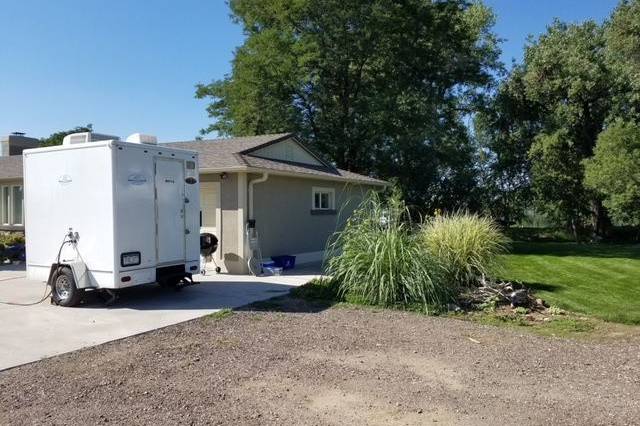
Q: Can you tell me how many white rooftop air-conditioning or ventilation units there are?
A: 2